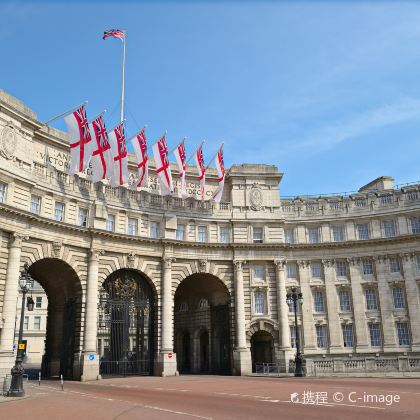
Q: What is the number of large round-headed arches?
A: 3